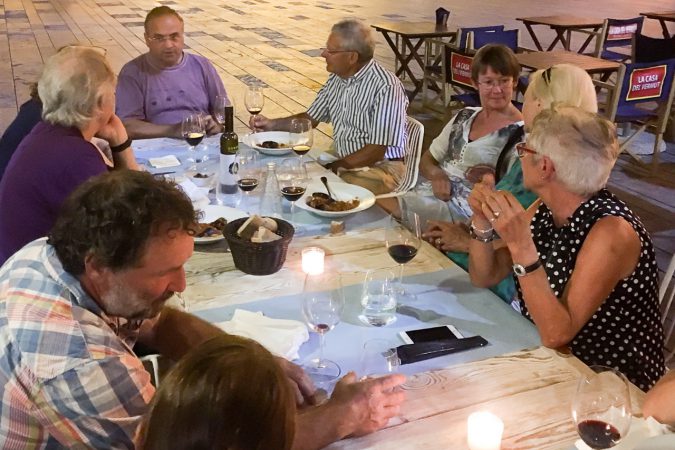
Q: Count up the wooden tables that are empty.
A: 4